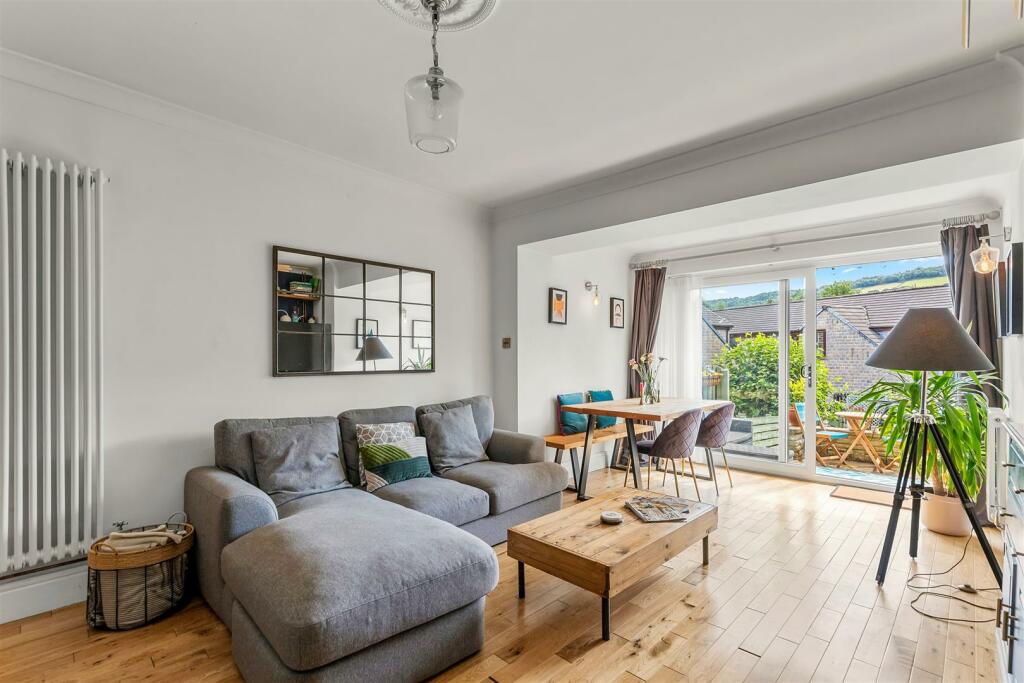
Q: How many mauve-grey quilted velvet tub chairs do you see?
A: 2